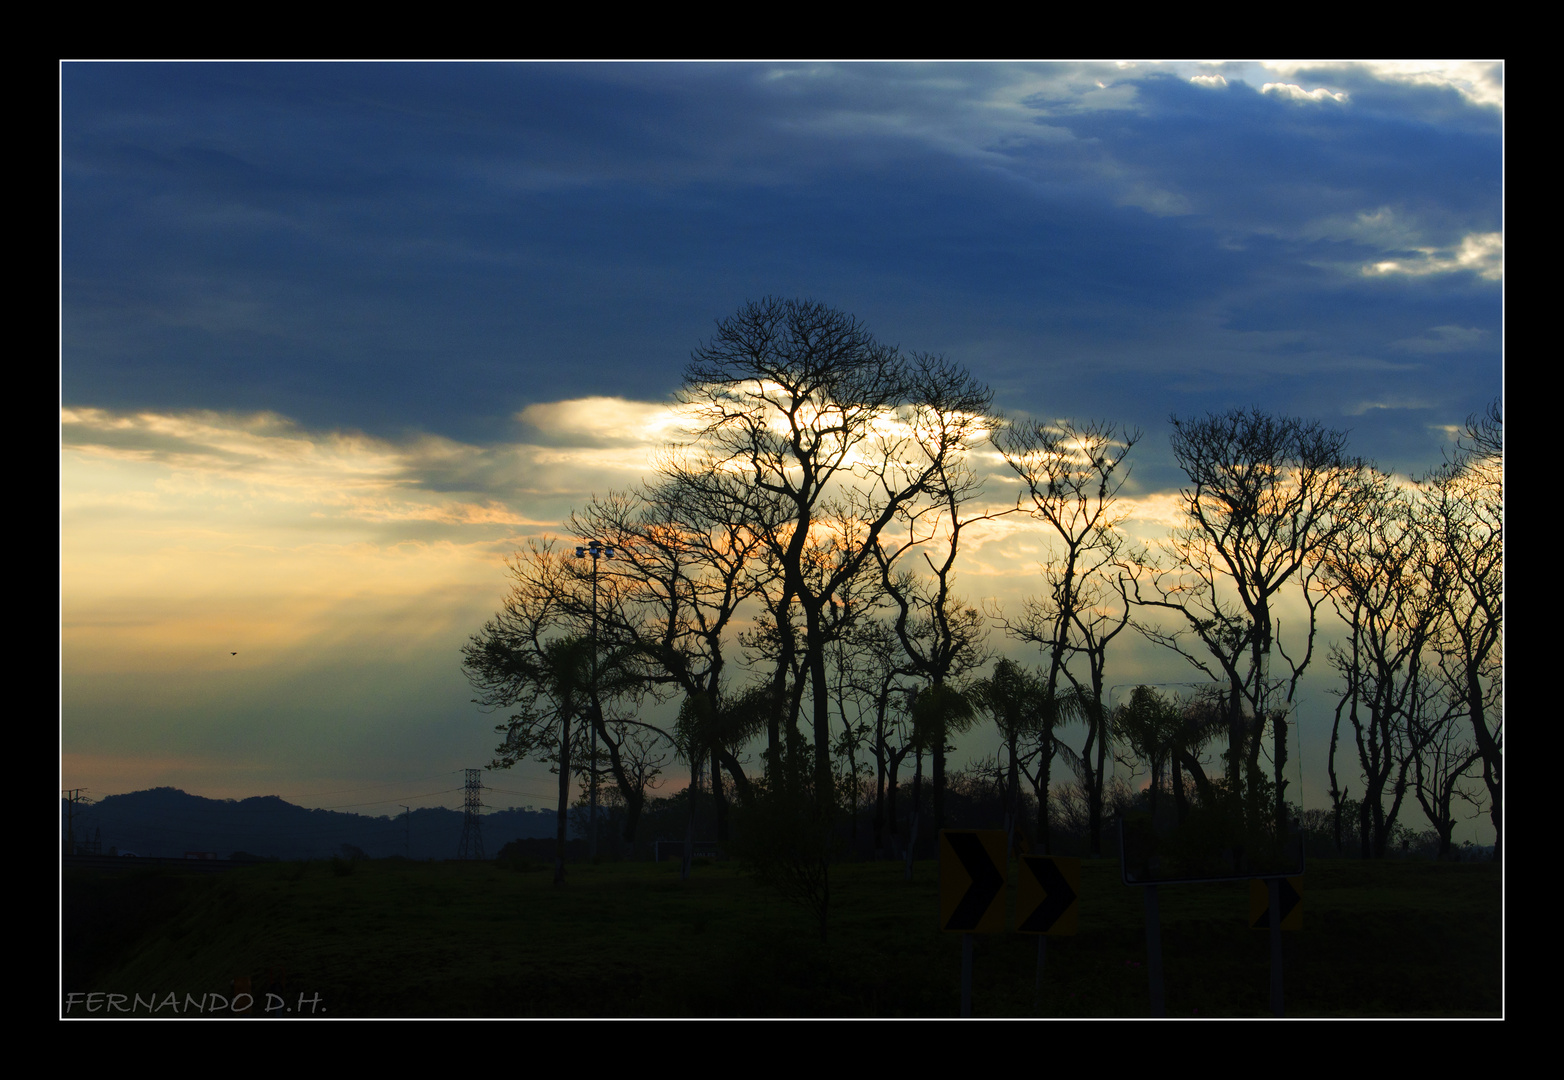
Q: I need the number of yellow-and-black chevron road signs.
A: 3